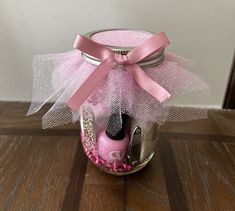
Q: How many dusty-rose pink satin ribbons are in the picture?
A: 1